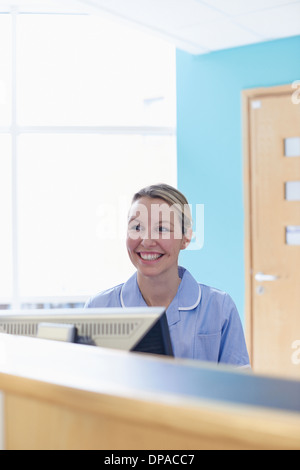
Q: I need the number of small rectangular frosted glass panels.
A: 3